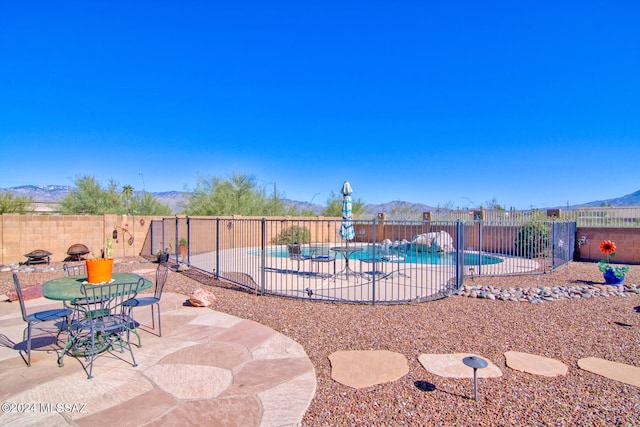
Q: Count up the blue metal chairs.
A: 4